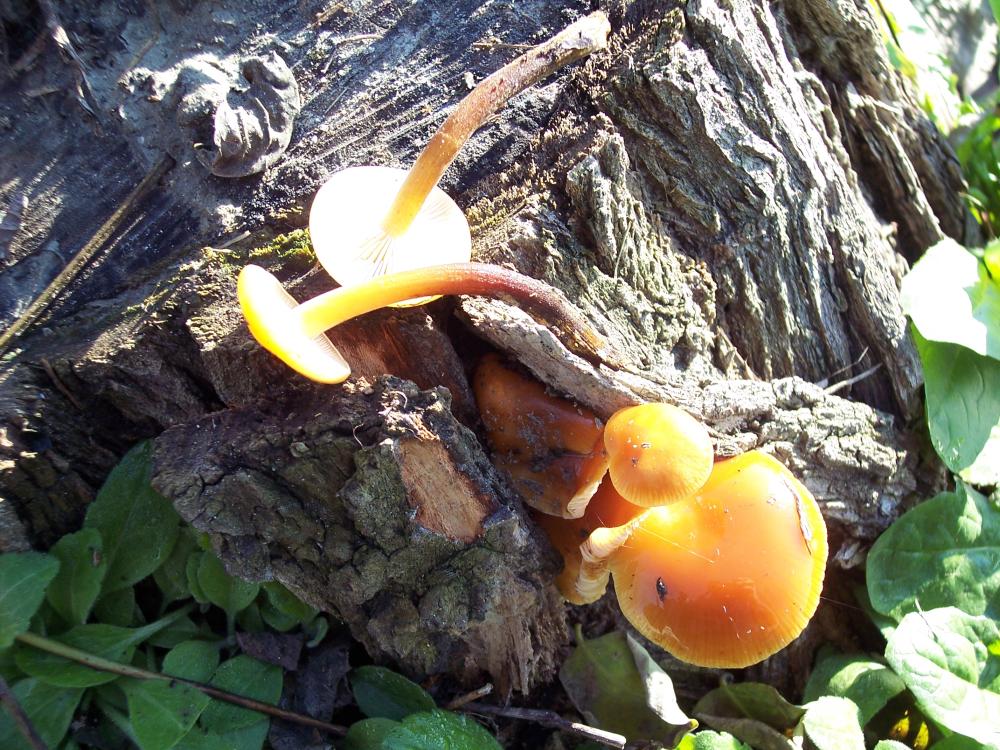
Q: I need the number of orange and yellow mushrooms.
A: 6